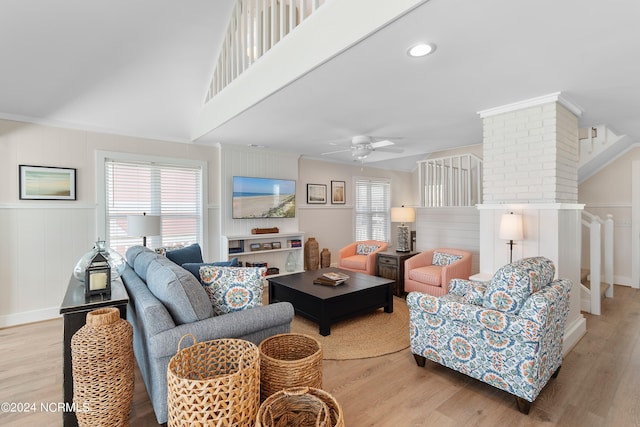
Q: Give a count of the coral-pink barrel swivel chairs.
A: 2